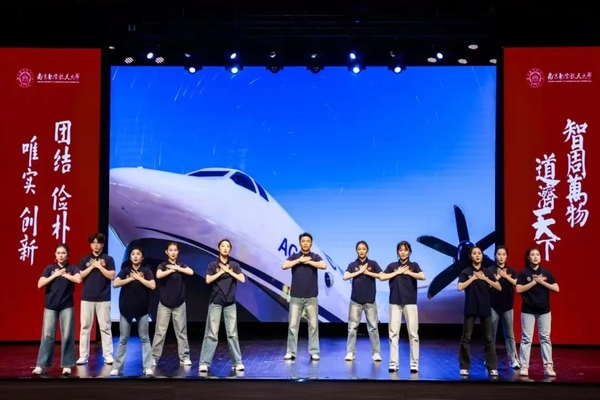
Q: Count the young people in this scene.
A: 11